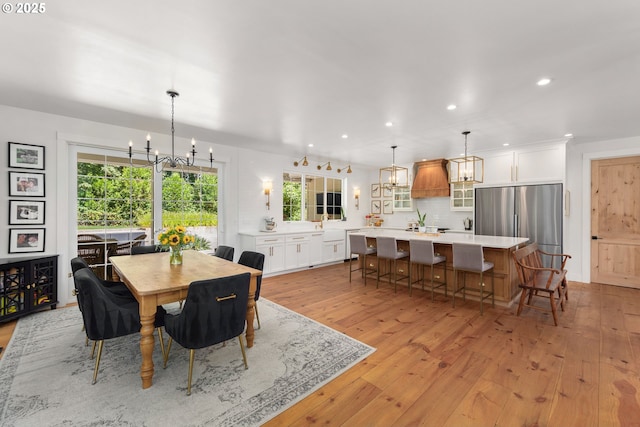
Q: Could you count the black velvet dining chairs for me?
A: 6